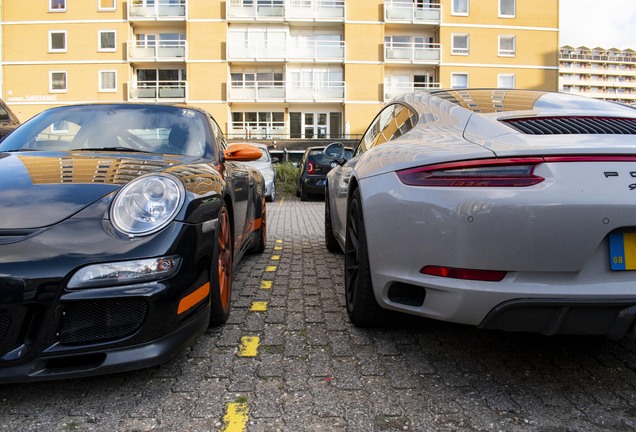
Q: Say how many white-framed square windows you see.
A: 12